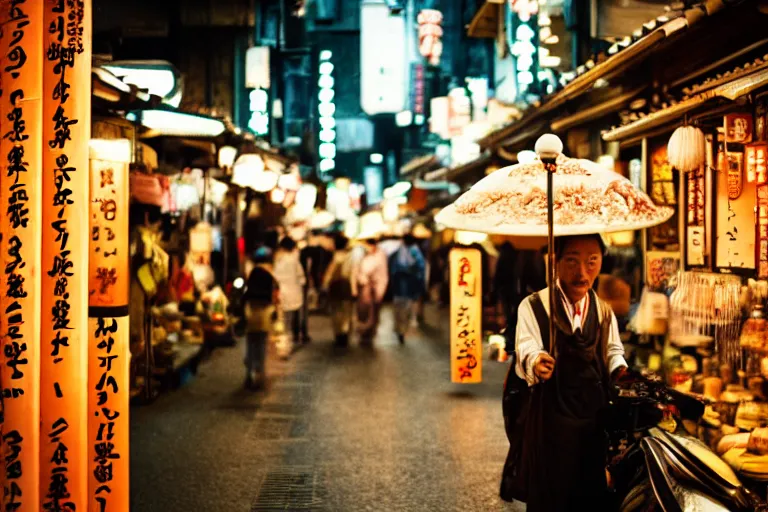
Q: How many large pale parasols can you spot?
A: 1